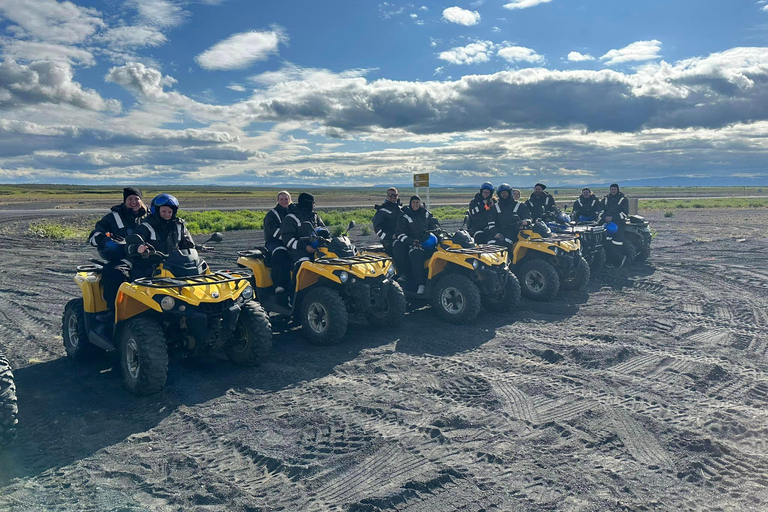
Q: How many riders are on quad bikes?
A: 12